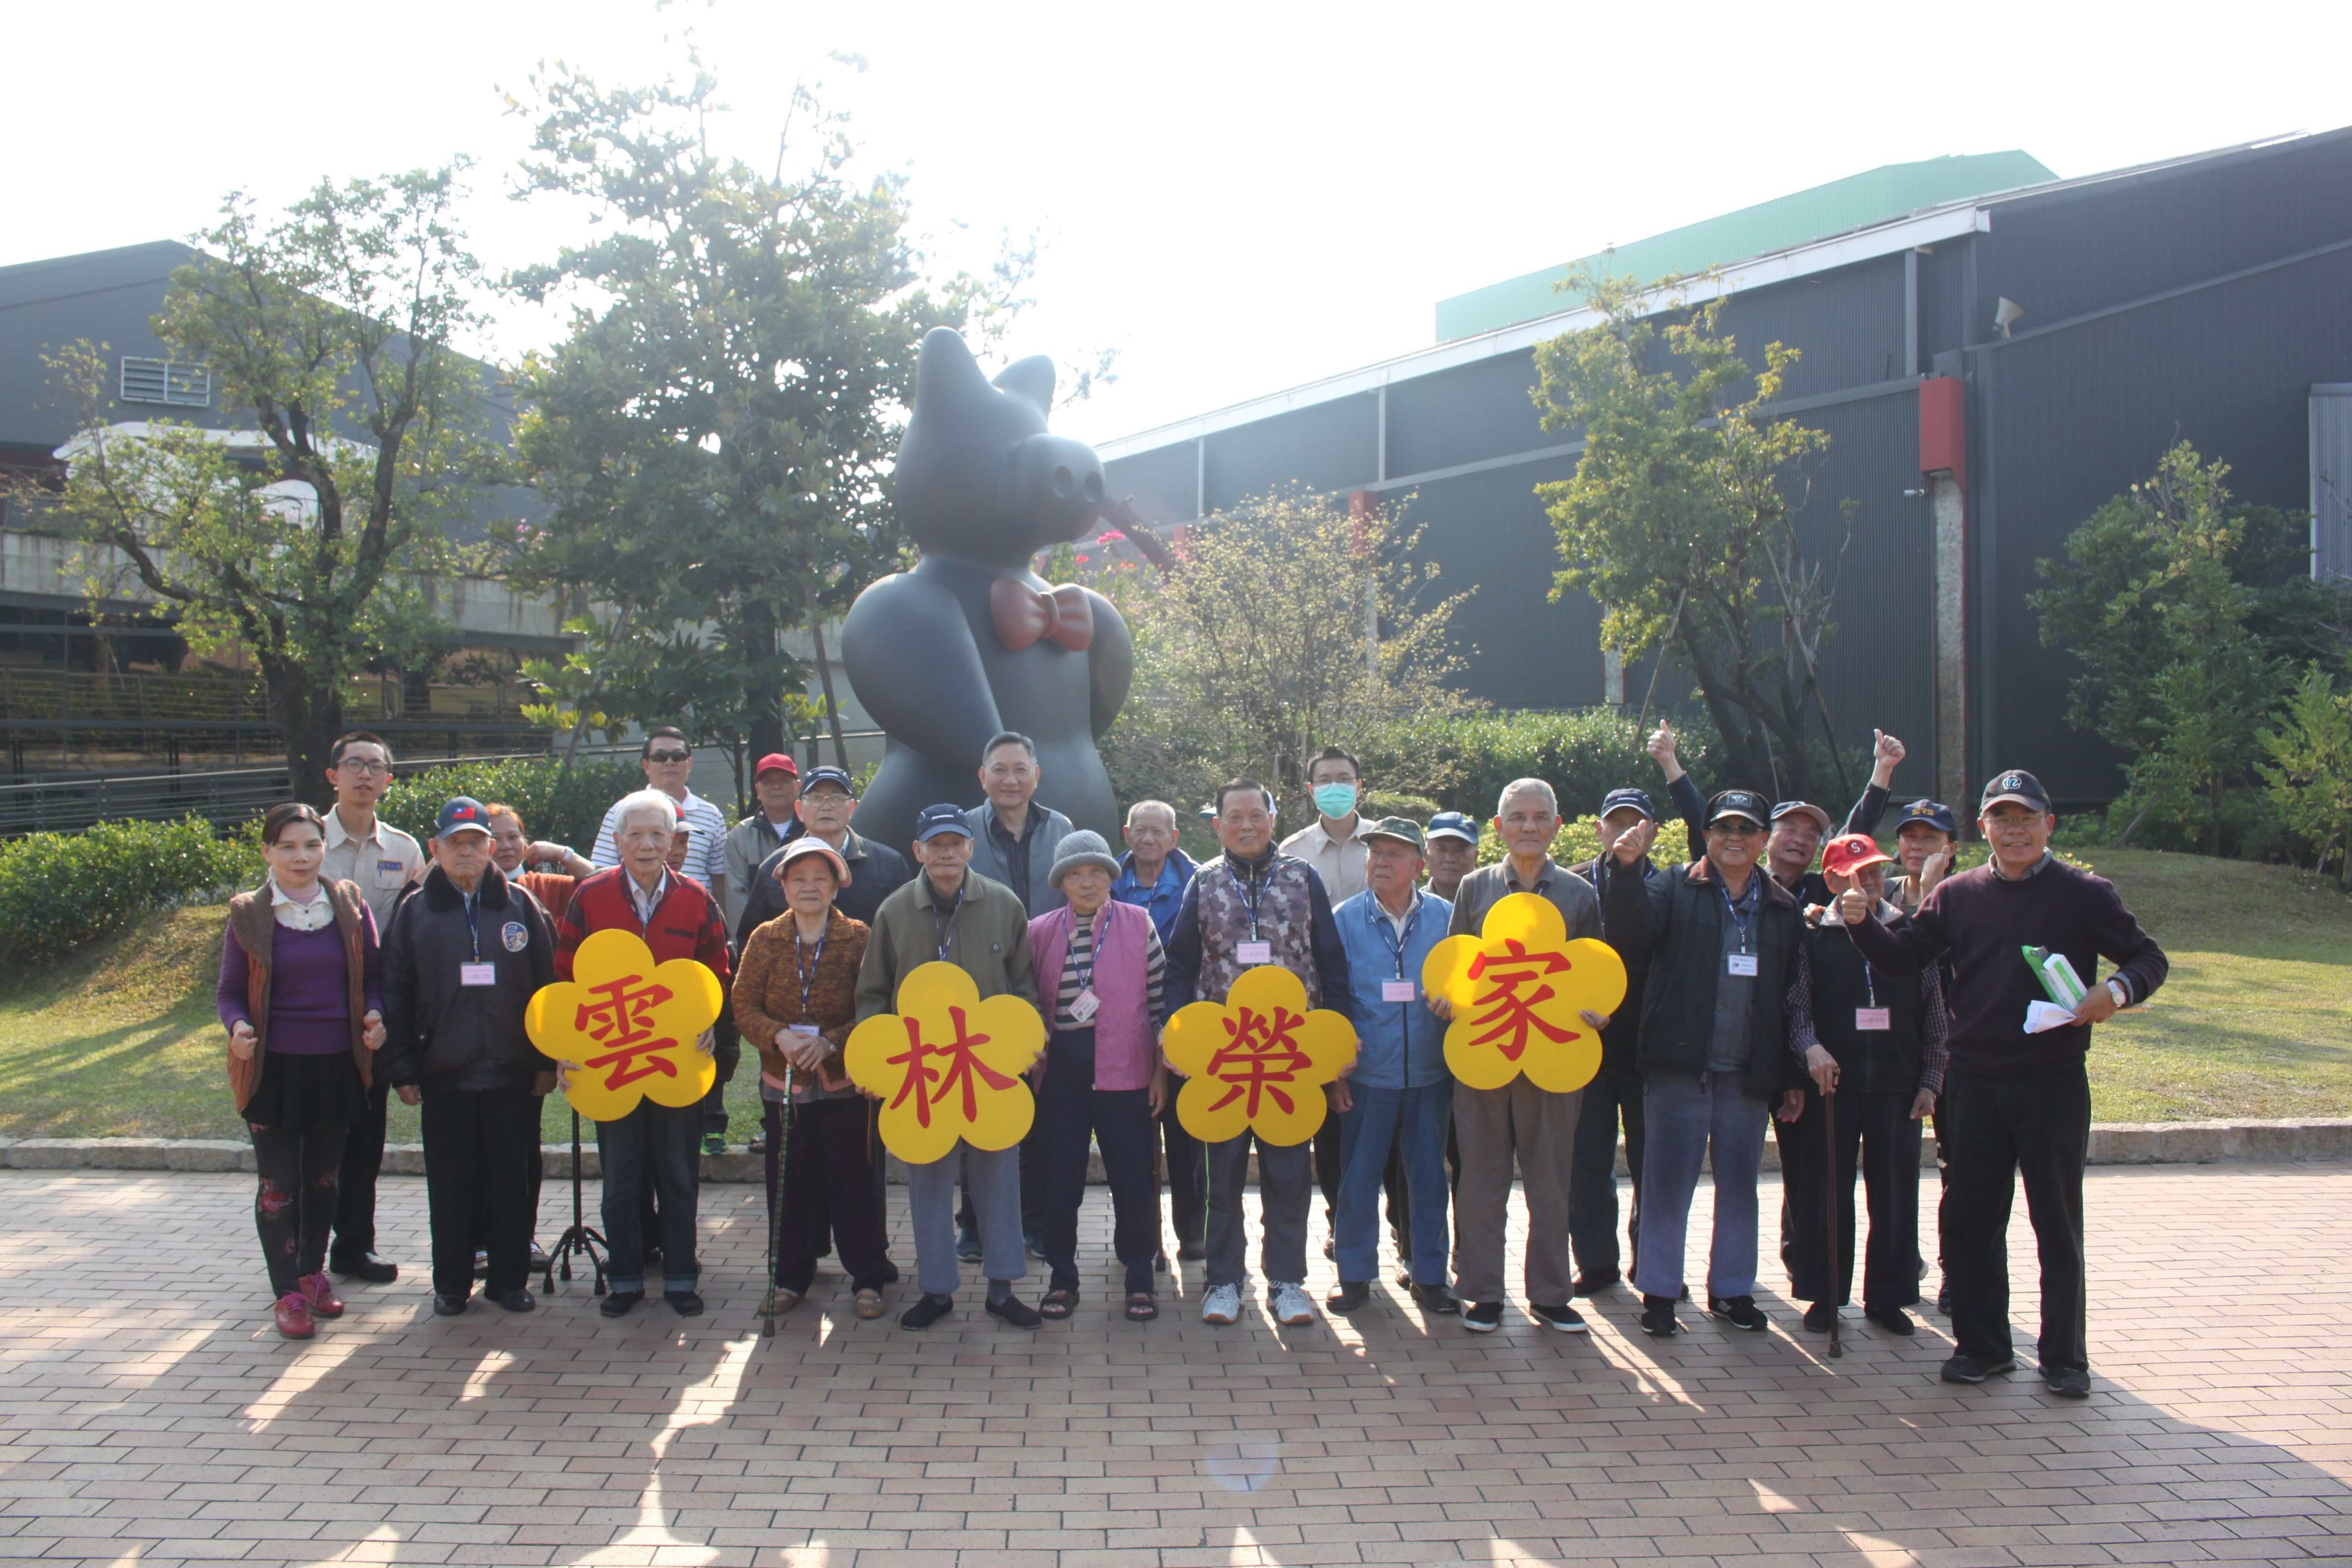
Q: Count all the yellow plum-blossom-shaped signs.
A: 4